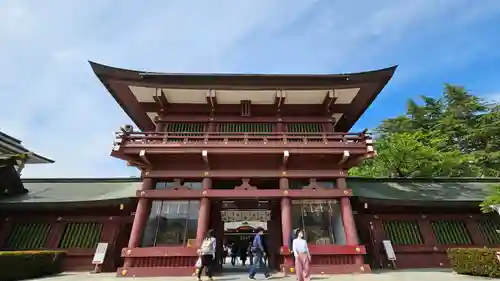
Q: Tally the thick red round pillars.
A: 4